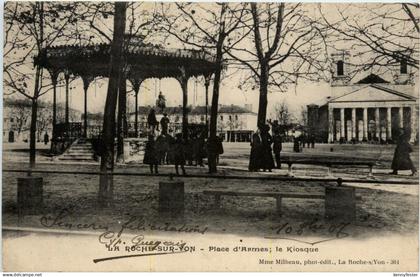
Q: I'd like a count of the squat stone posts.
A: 3